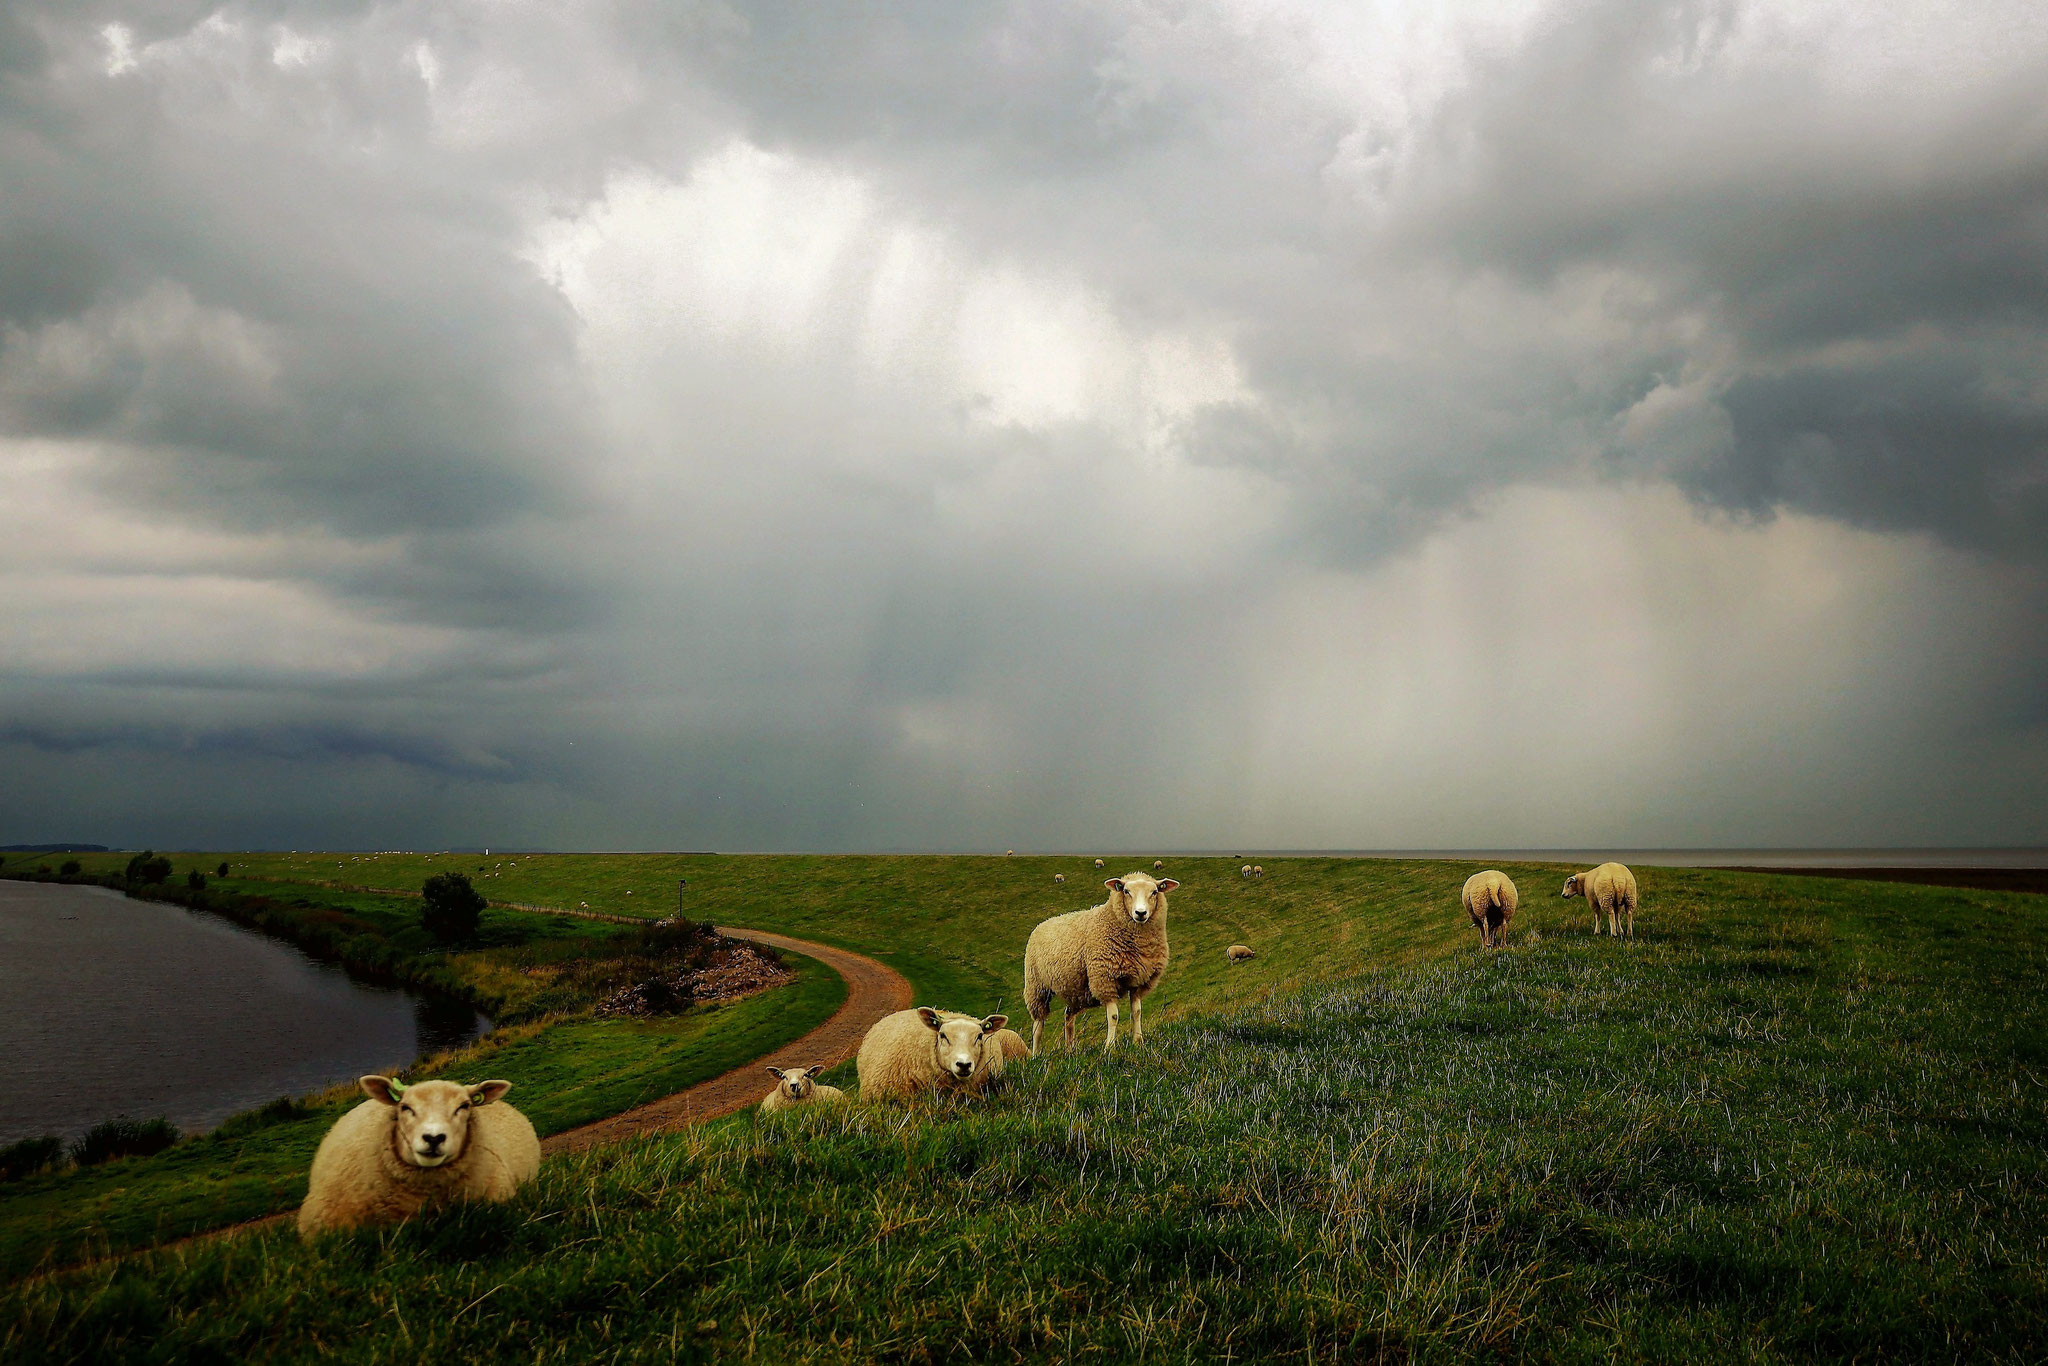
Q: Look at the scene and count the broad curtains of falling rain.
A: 2